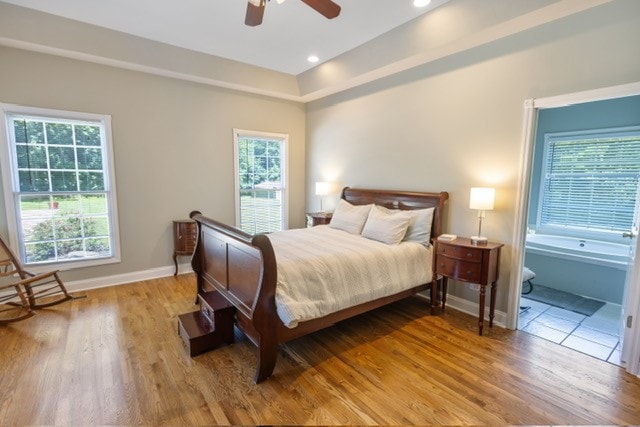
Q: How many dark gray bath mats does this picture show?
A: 1